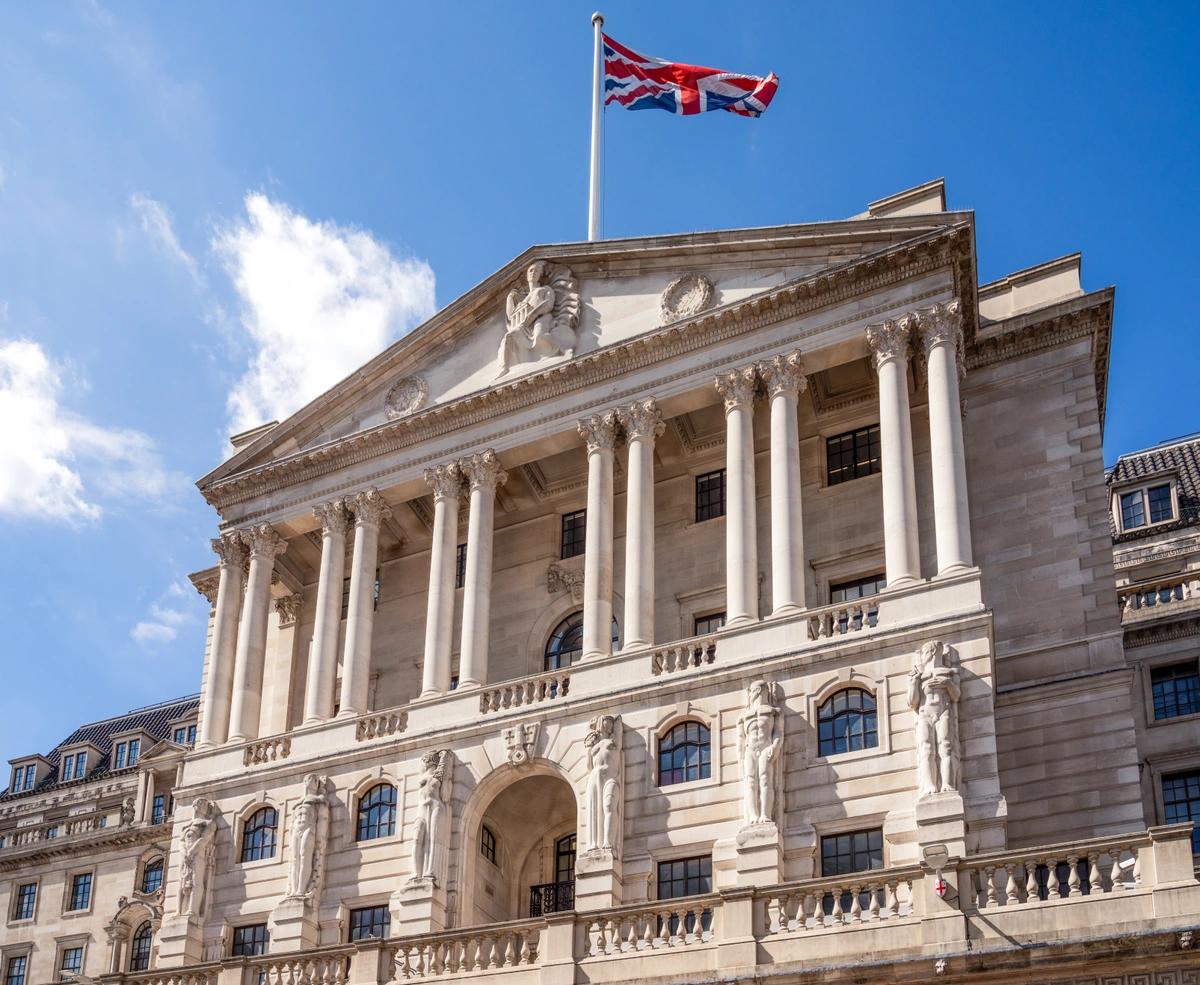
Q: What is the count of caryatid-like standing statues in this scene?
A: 6